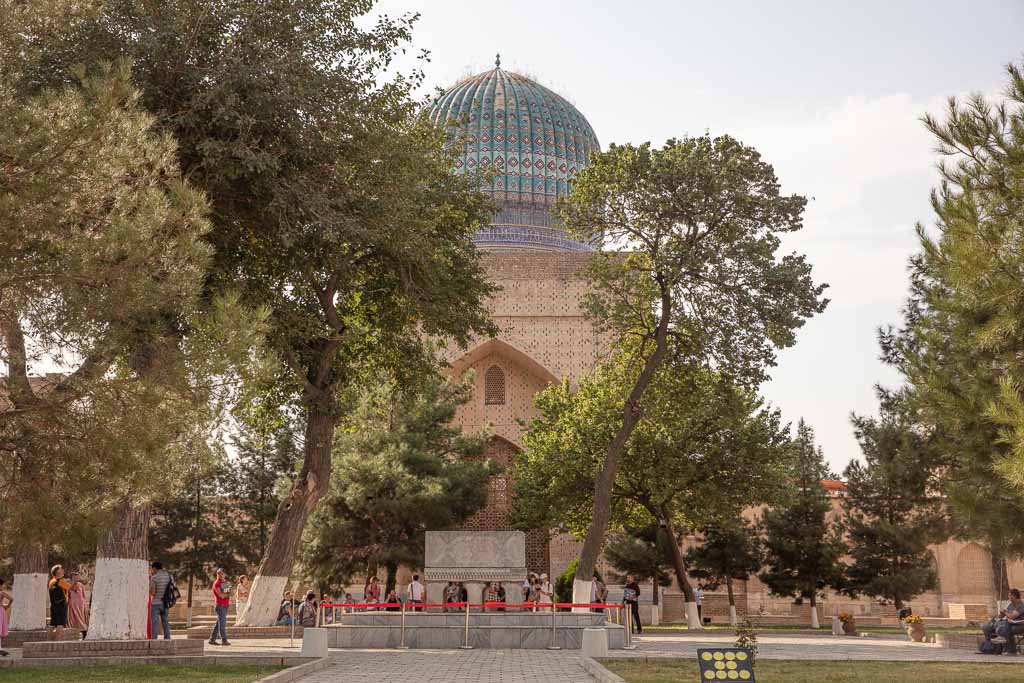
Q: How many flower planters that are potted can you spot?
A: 2